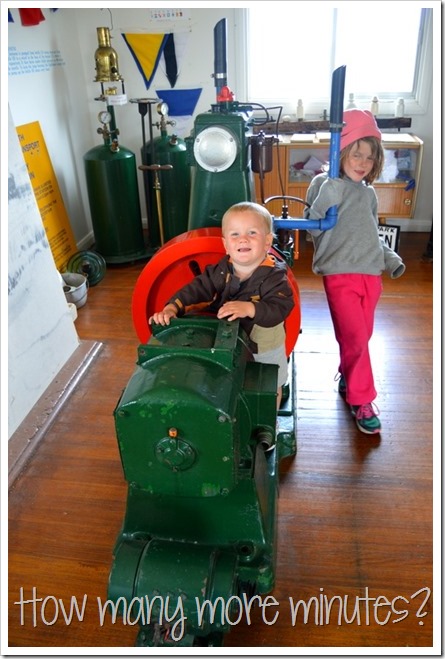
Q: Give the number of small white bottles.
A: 4